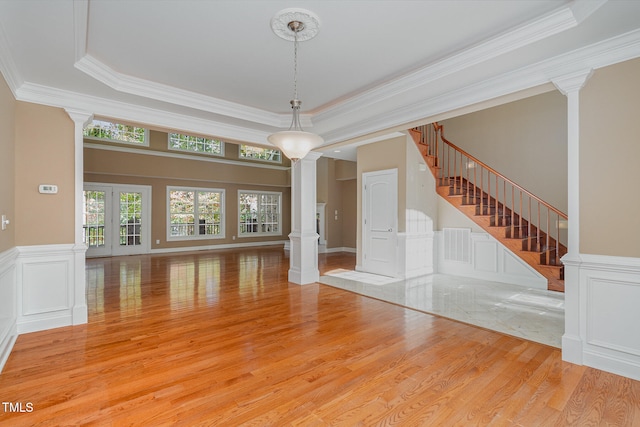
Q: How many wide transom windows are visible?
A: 3